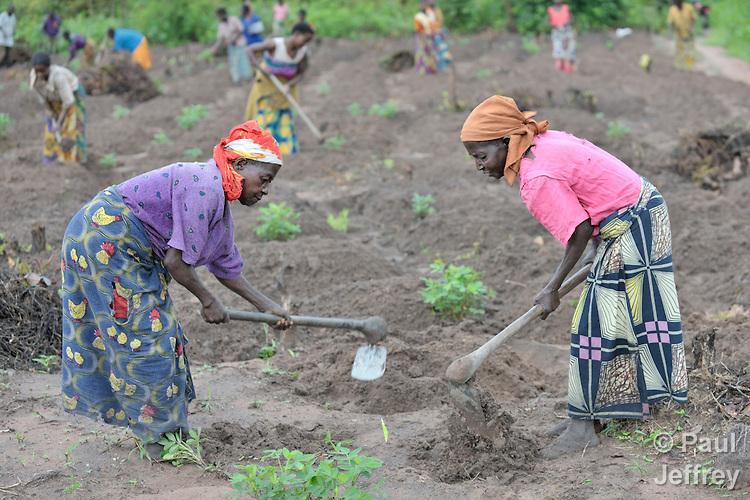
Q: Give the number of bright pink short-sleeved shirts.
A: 1